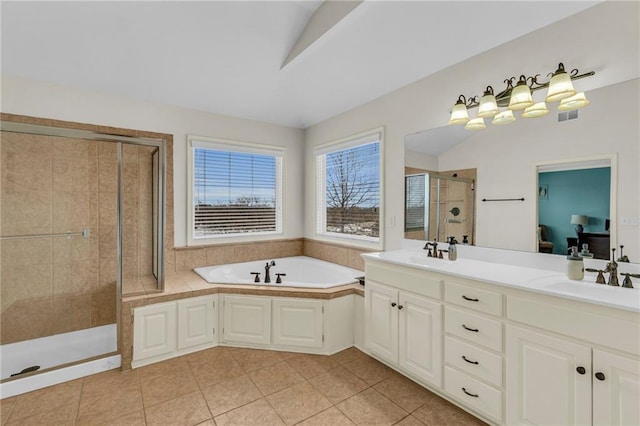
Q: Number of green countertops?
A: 0